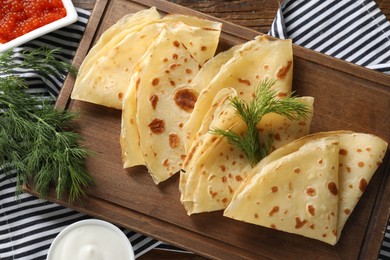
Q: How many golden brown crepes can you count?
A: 5